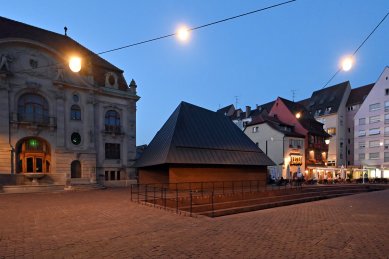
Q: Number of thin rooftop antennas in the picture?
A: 2